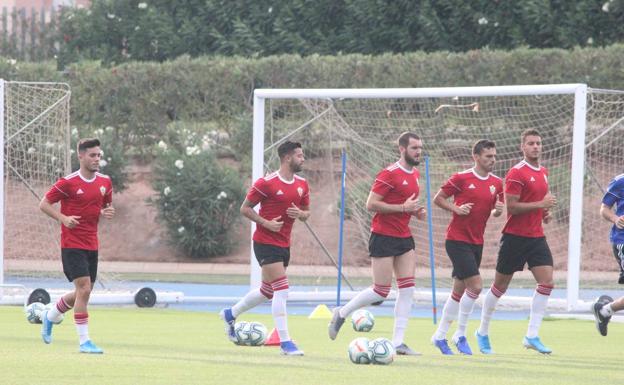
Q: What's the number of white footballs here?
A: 7